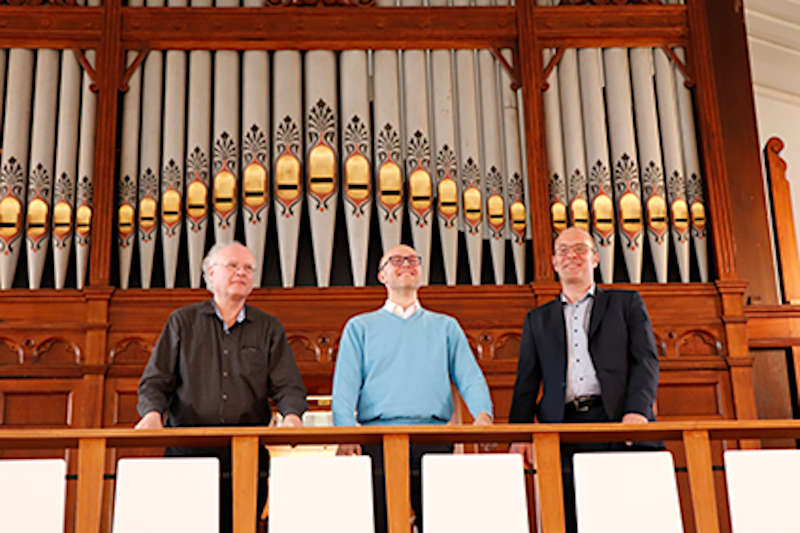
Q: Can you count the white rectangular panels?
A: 6